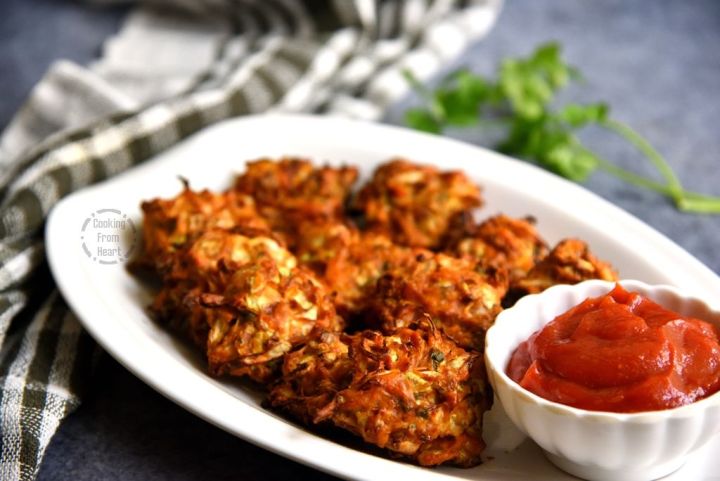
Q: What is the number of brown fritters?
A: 9